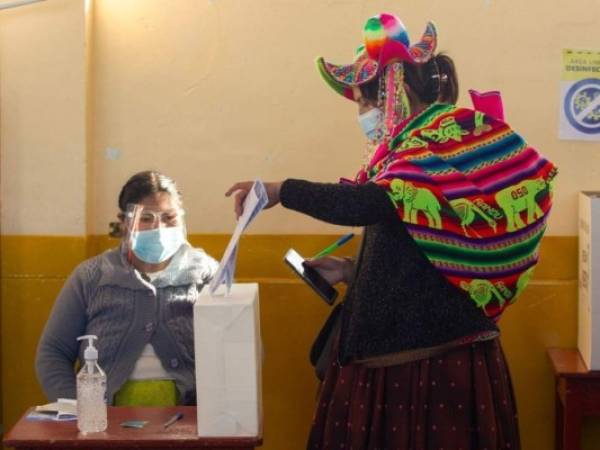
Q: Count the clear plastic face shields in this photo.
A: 1